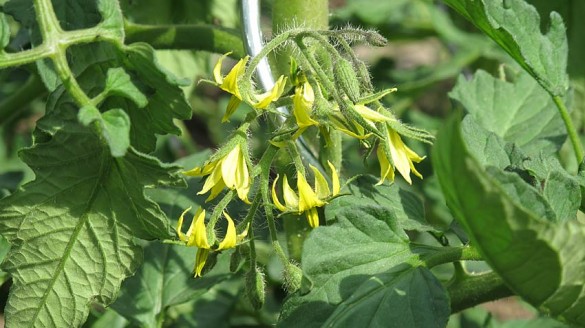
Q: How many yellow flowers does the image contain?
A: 7